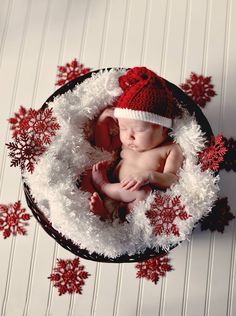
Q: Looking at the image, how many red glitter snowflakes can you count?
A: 12